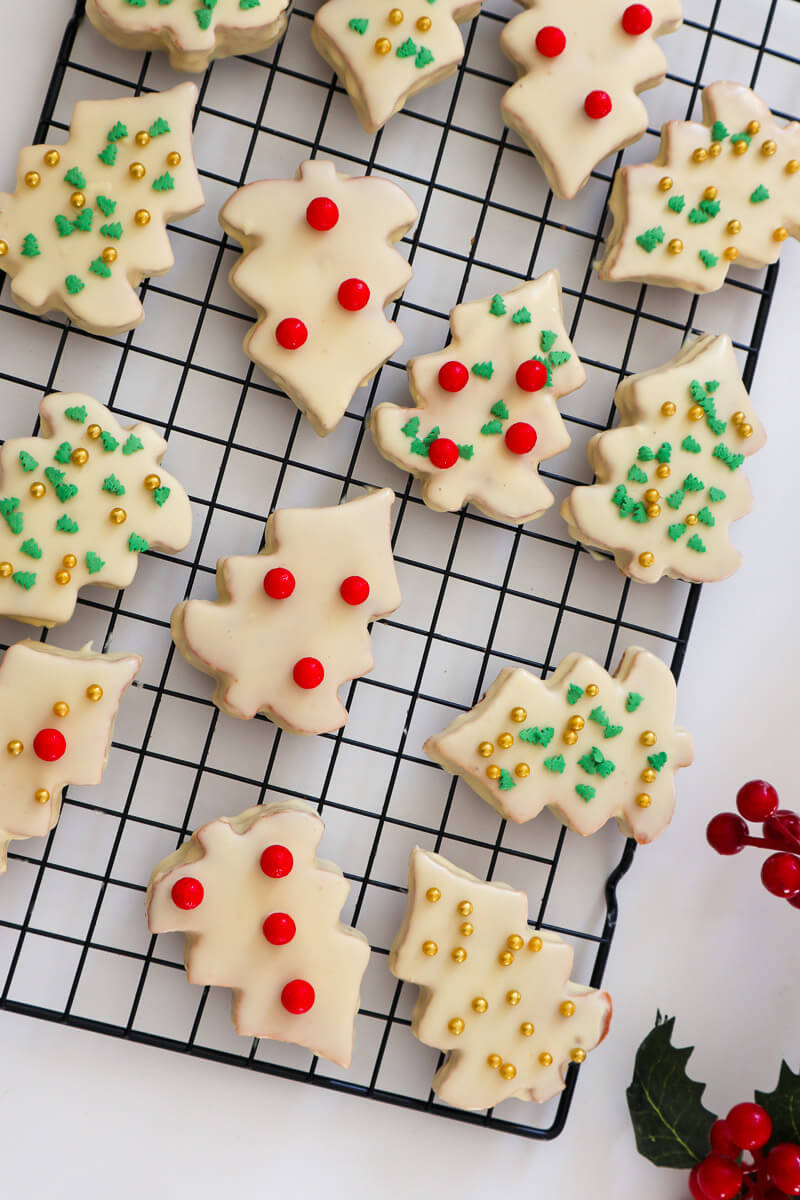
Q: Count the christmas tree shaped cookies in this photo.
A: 14